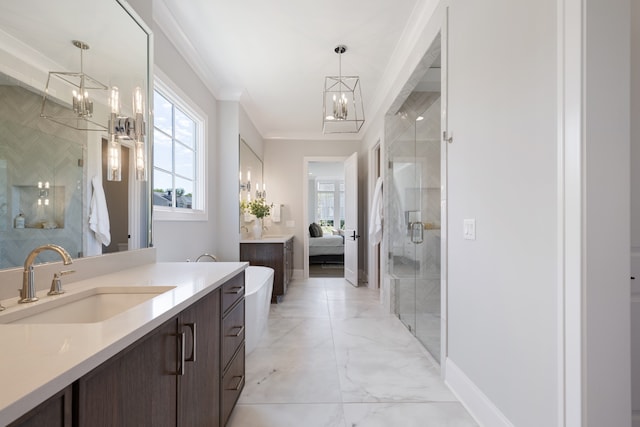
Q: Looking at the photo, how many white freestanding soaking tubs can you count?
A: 1